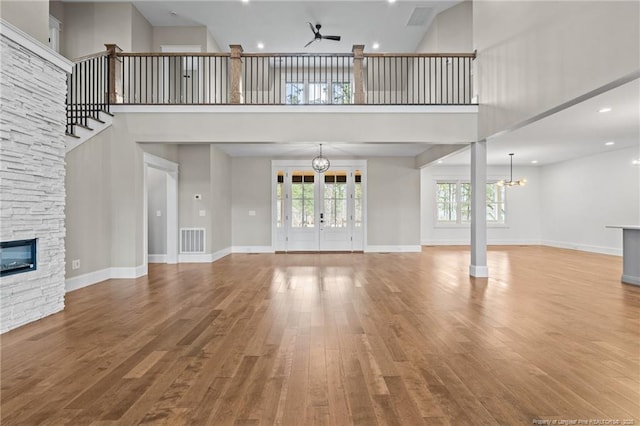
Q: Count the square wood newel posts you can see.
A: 3